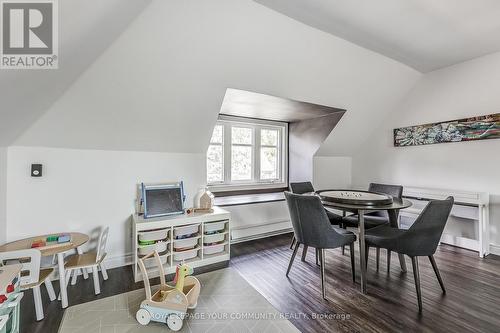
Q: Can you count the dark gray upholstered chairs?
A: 4